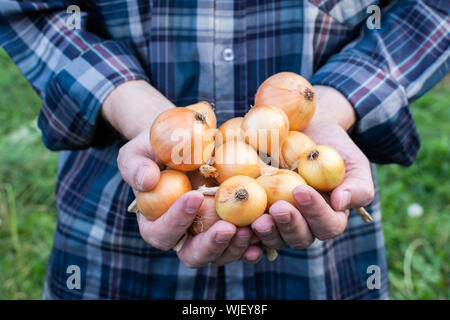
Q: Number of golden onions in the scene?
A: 12